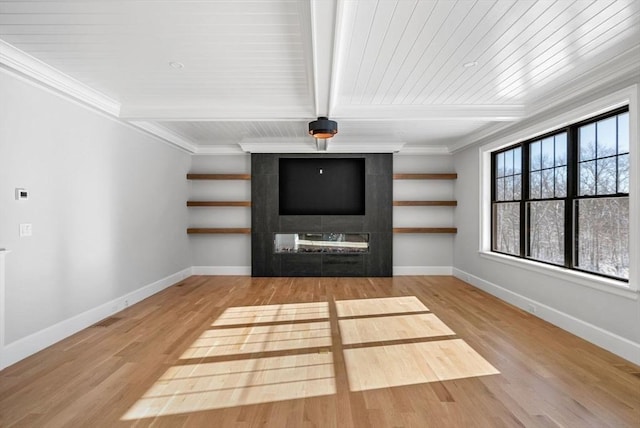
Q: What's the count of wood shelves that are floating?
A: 6